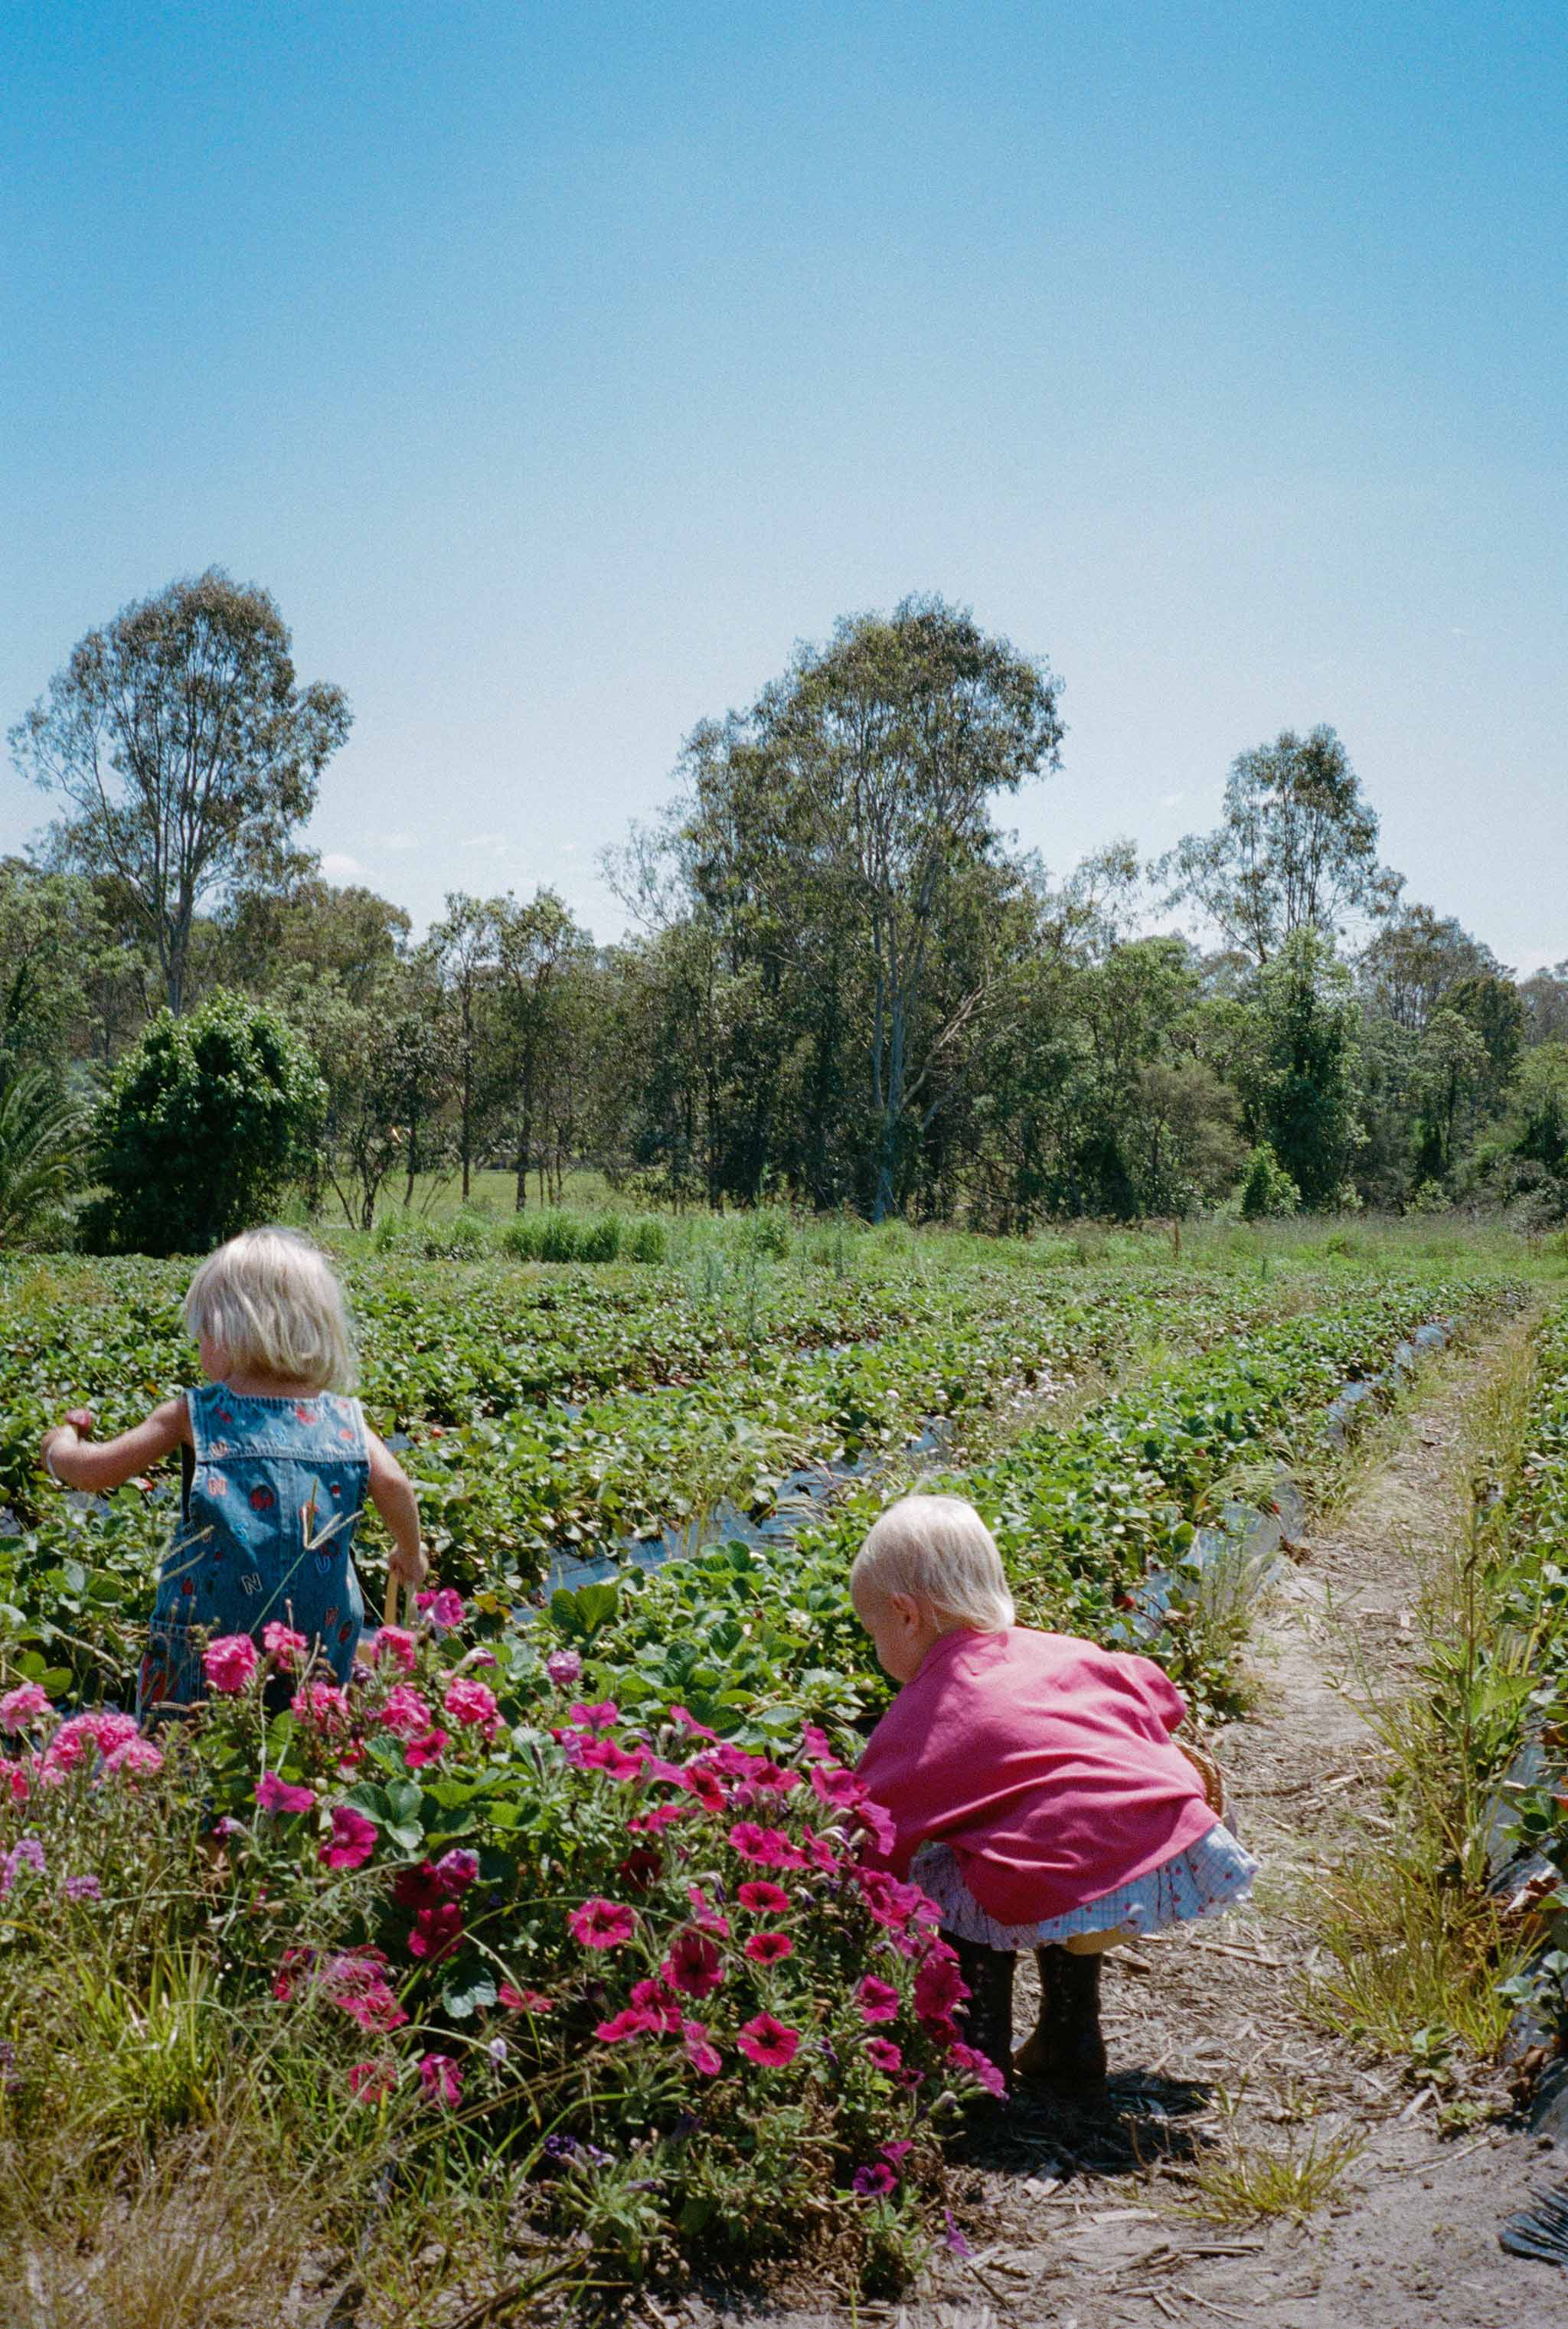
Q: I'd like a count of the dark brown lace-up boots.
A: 2